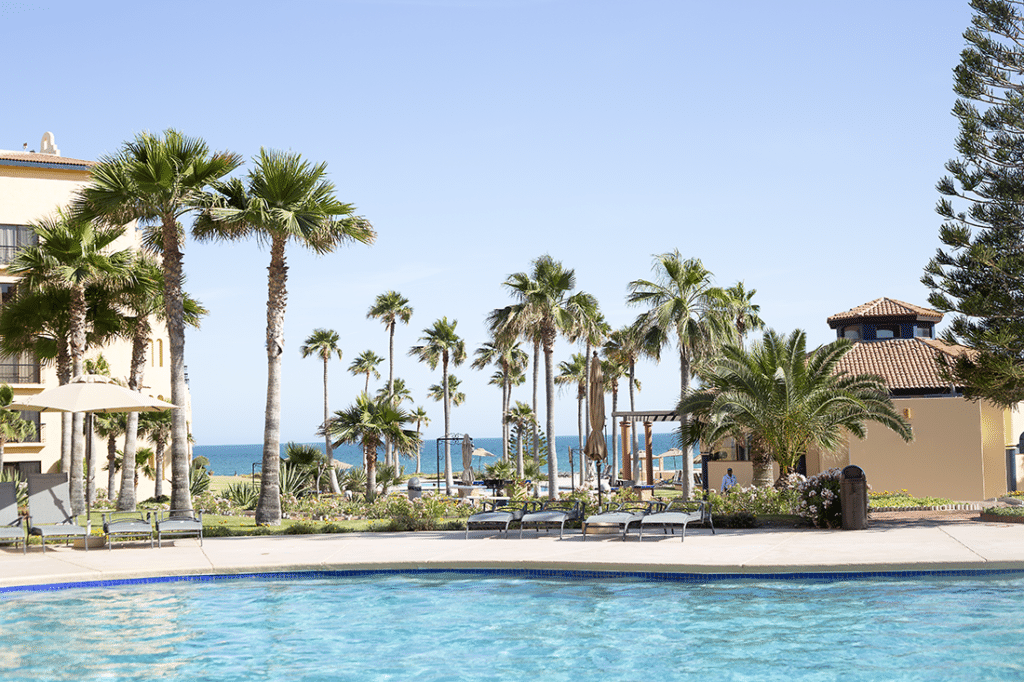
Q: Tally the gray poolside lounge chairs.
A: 8